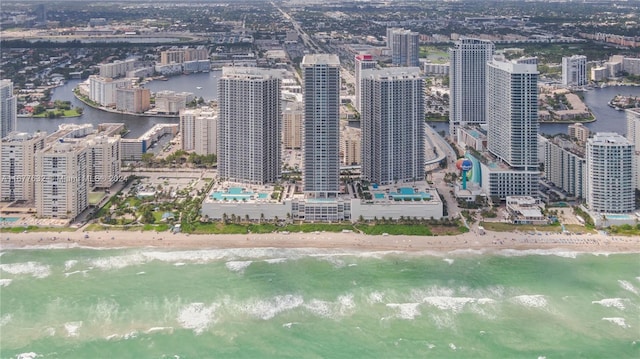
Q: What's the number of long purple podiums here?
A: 0